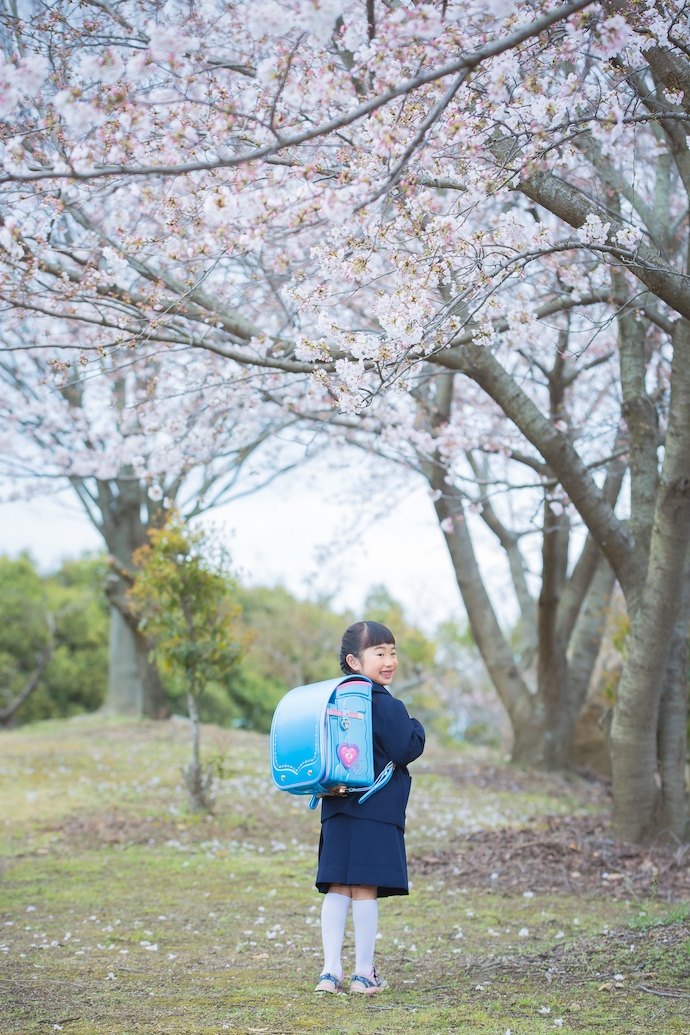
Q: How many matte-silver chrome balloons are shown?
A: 0